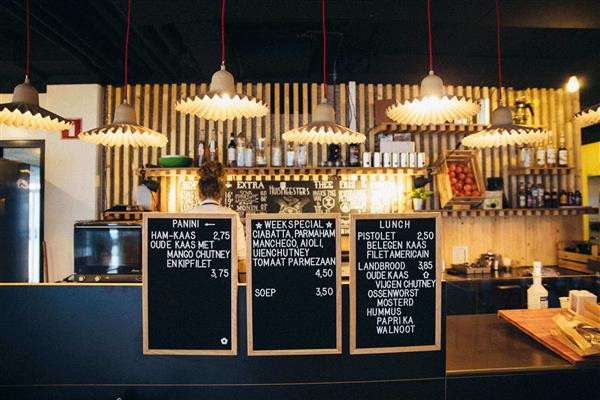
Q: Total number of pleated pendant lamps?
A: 7